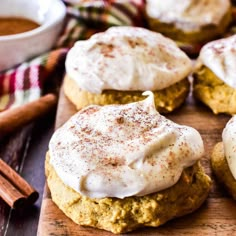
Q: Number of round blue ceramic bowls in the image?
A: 0